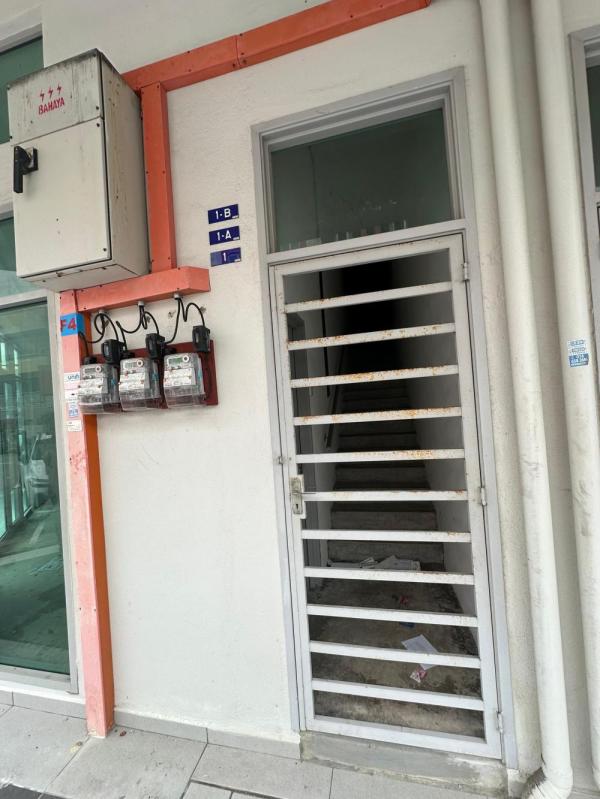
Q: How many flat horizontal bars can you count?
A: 11